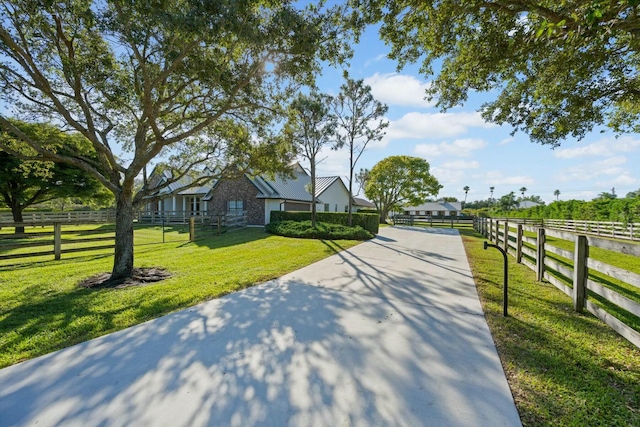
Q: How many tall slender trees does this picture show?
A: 2